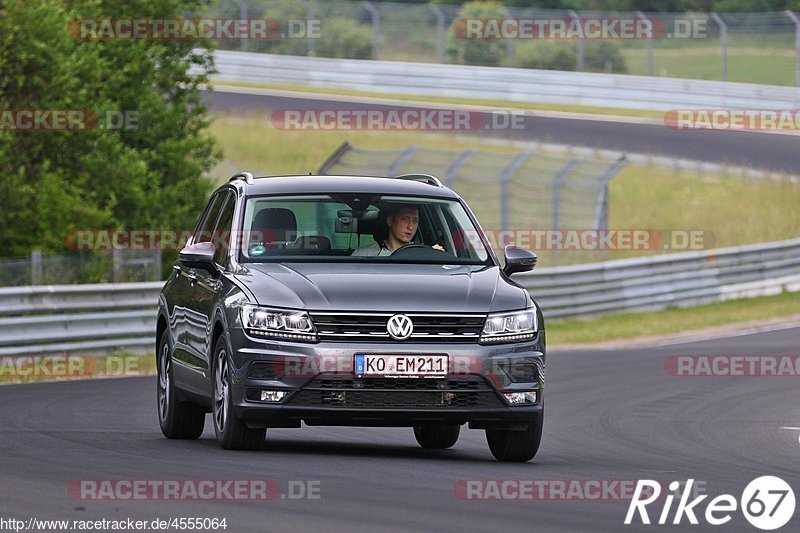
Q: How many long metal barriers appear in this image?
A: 2